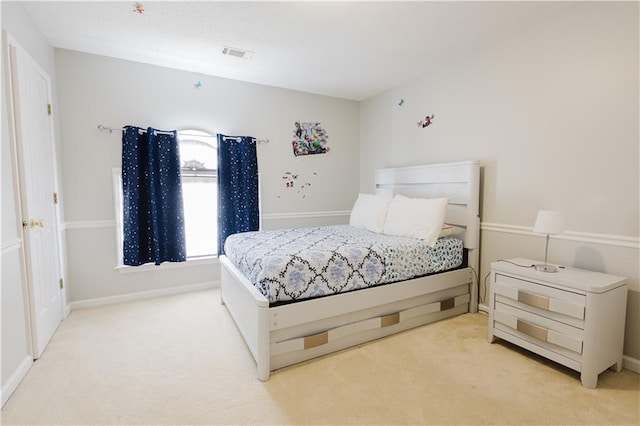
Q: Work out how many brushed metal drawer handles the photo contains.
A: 5